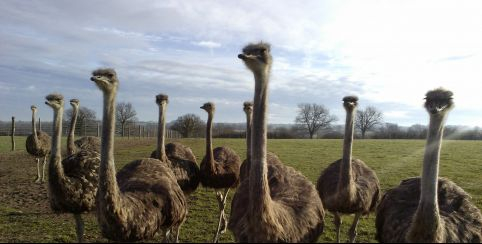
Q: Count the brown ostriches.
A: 10